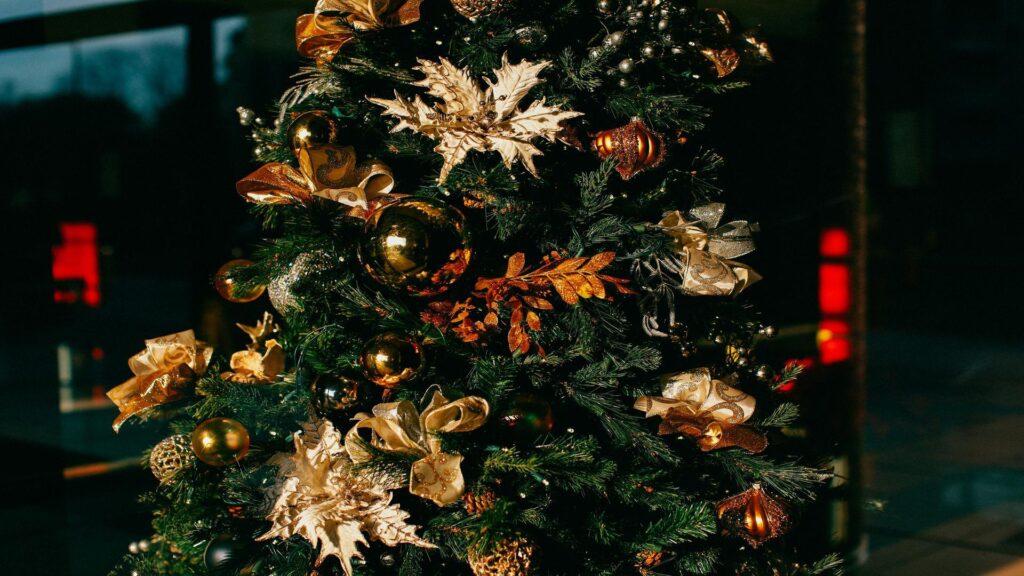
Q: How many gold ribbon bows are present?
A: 6